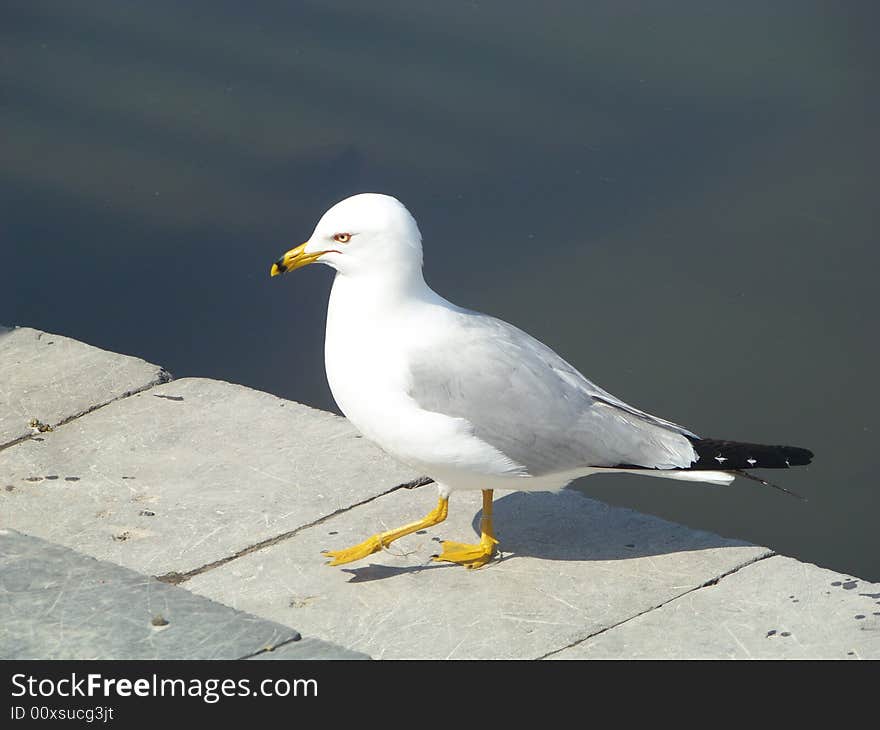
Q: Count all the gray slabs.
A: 6